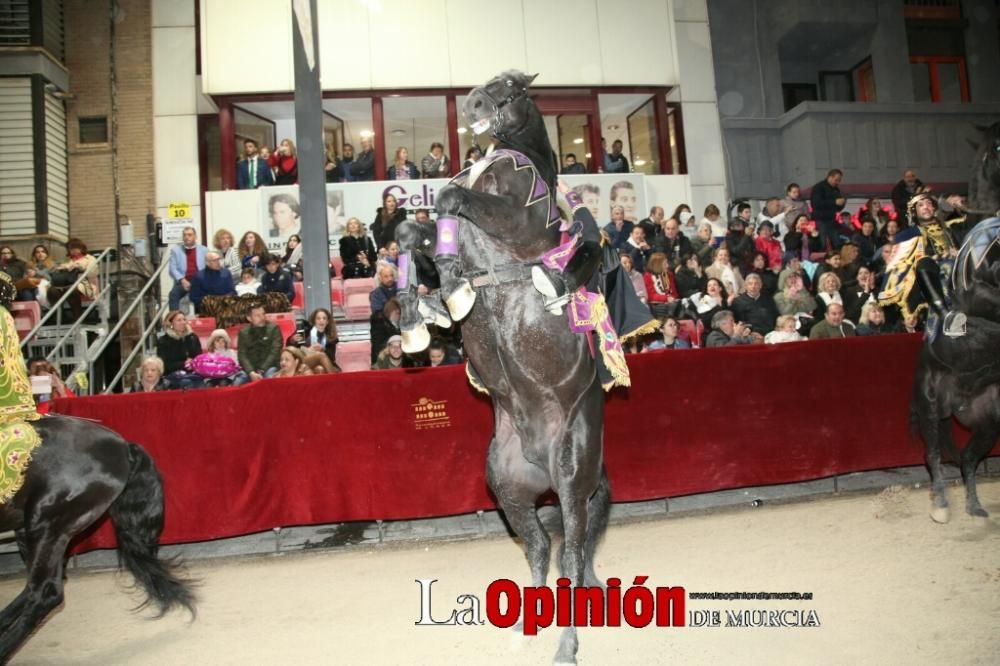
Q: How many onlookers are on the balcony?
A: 12